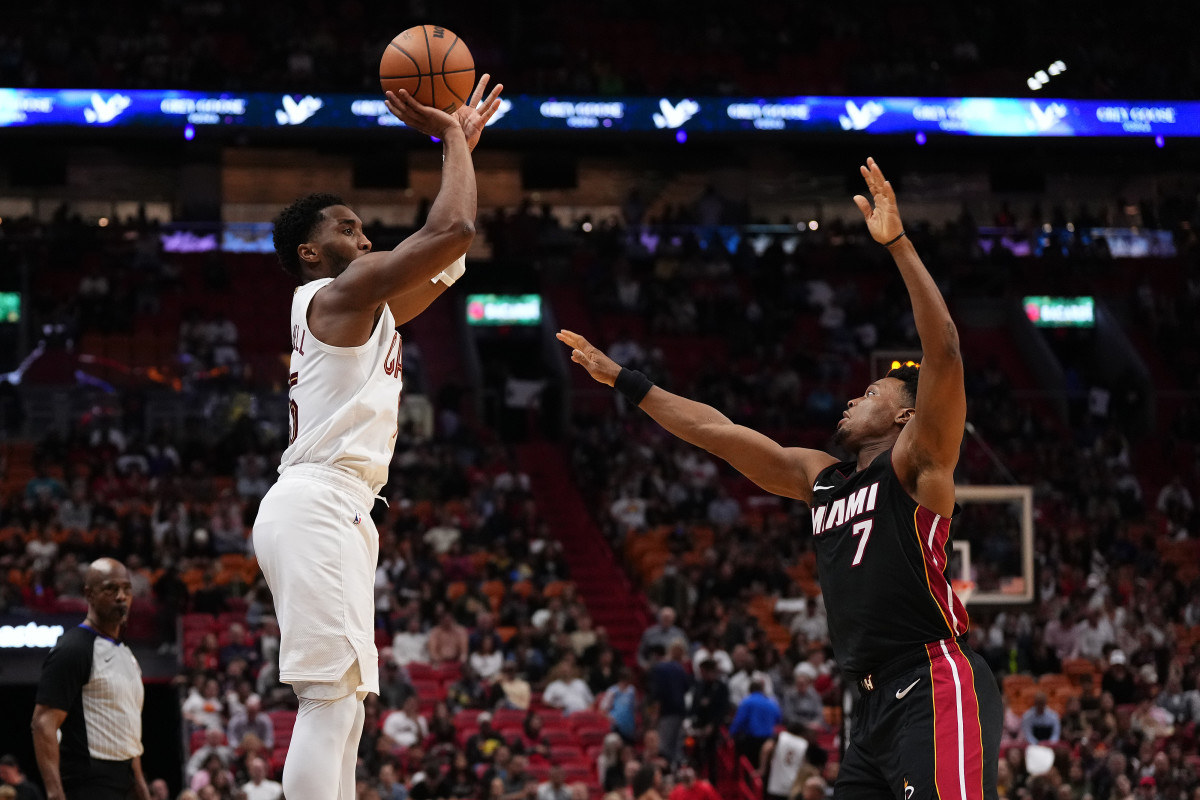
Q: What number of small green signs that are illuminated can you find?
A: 3